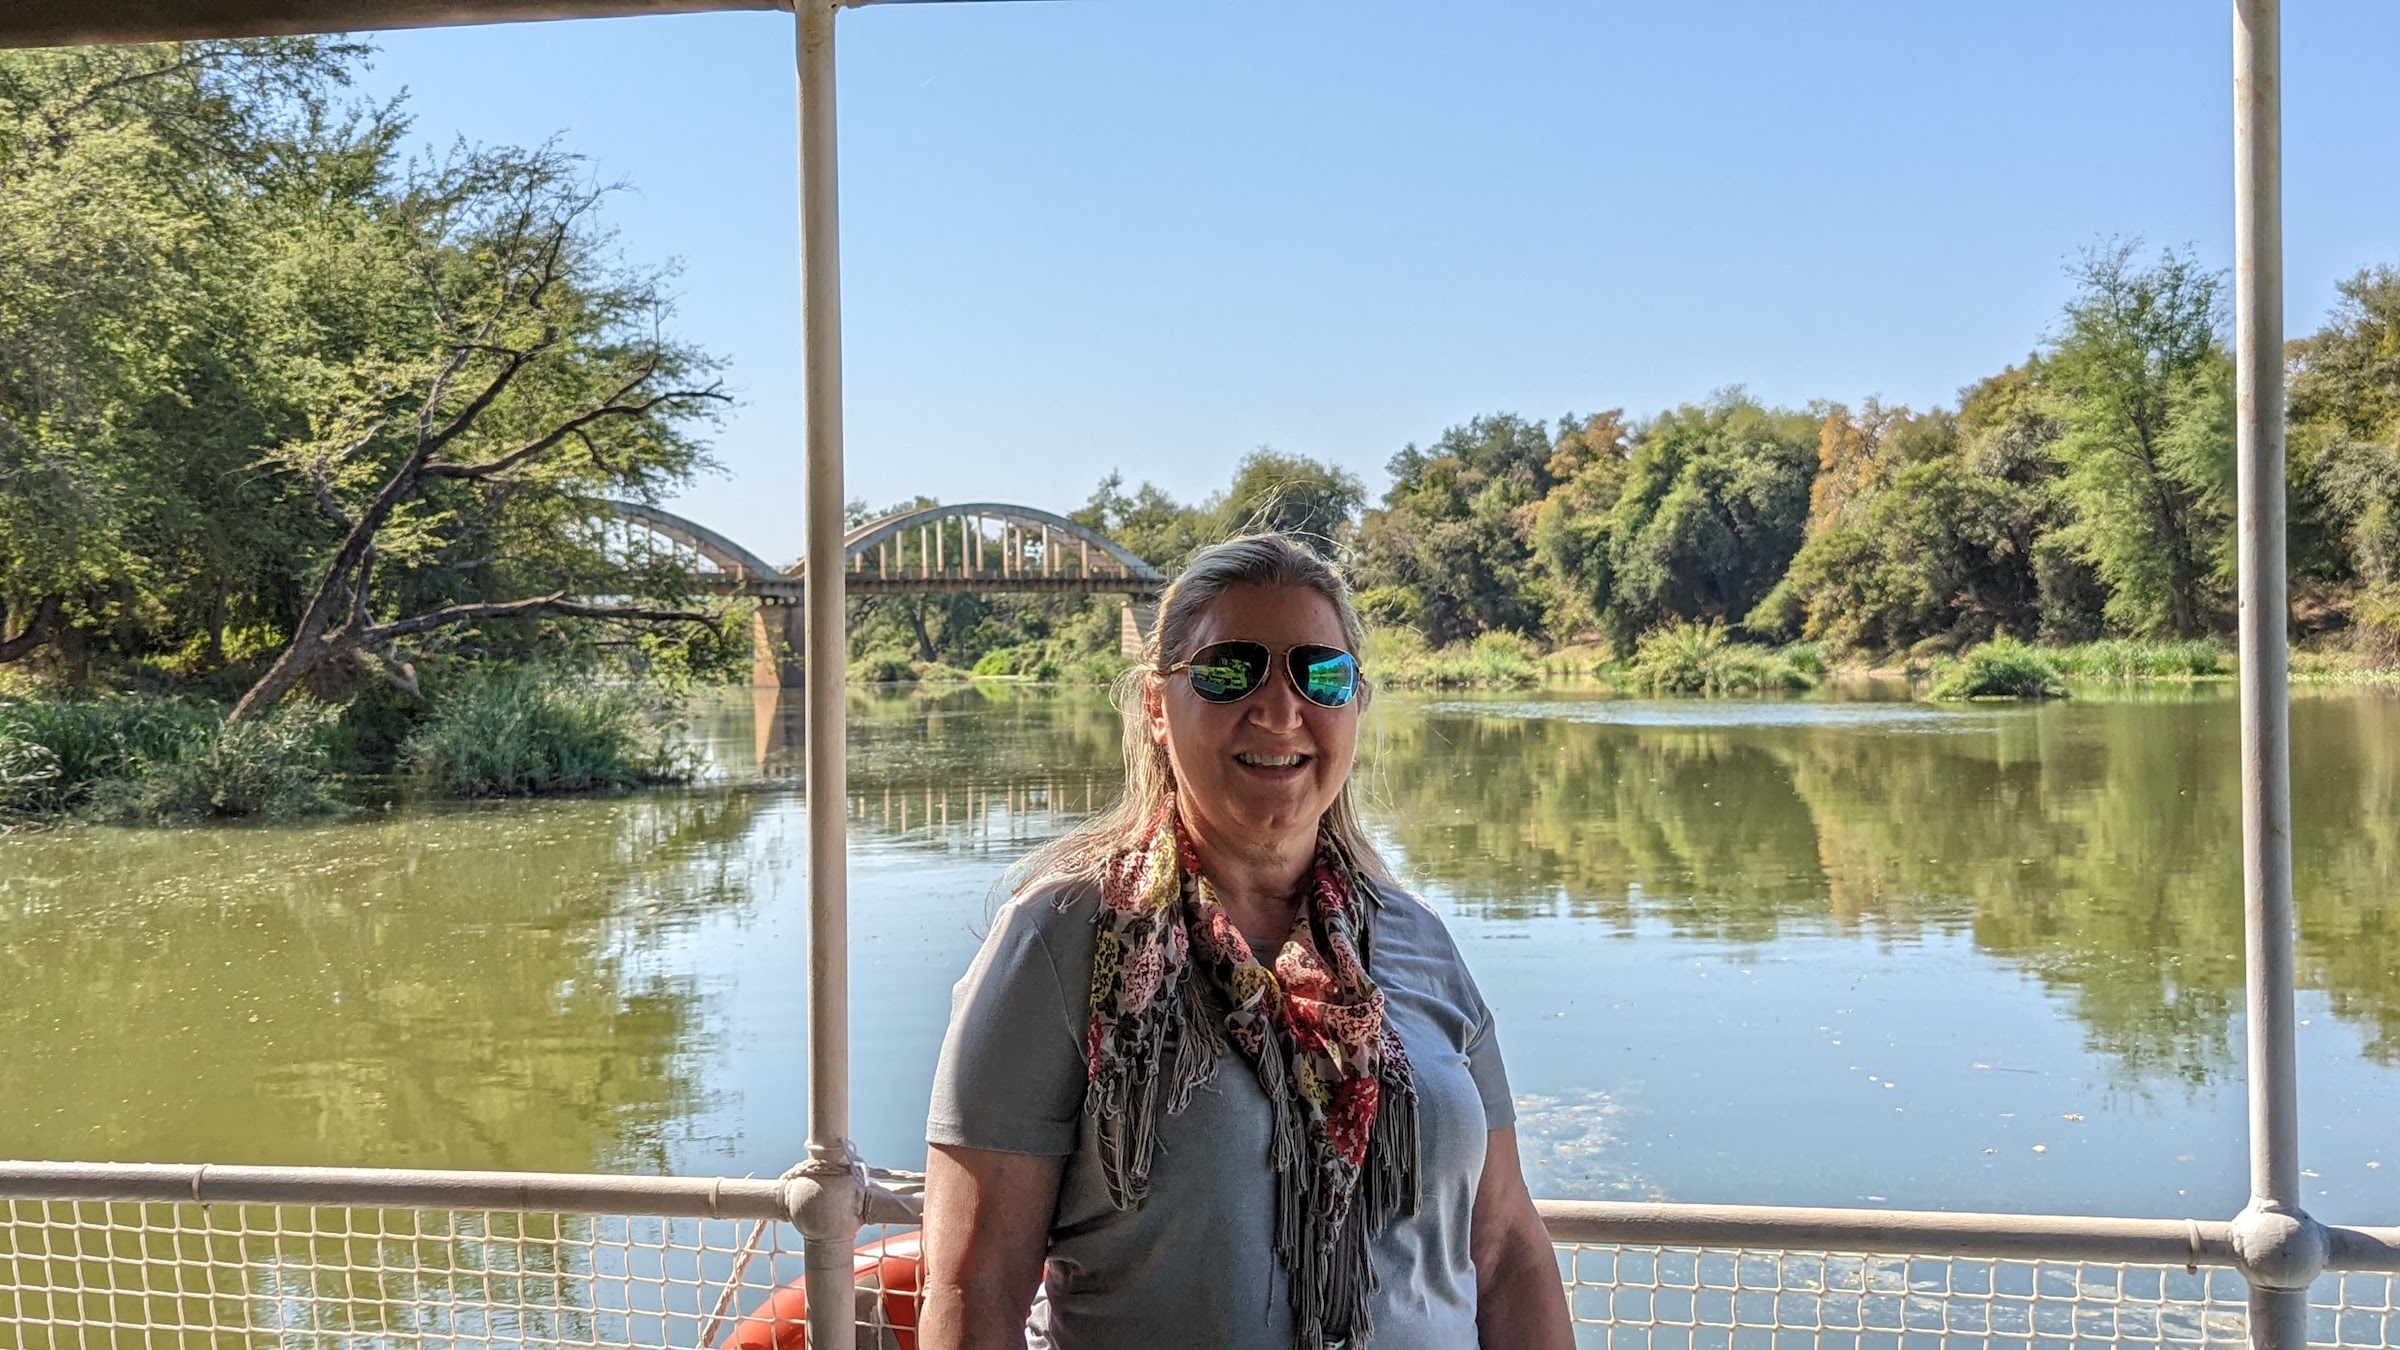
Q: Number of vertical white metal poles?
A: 2